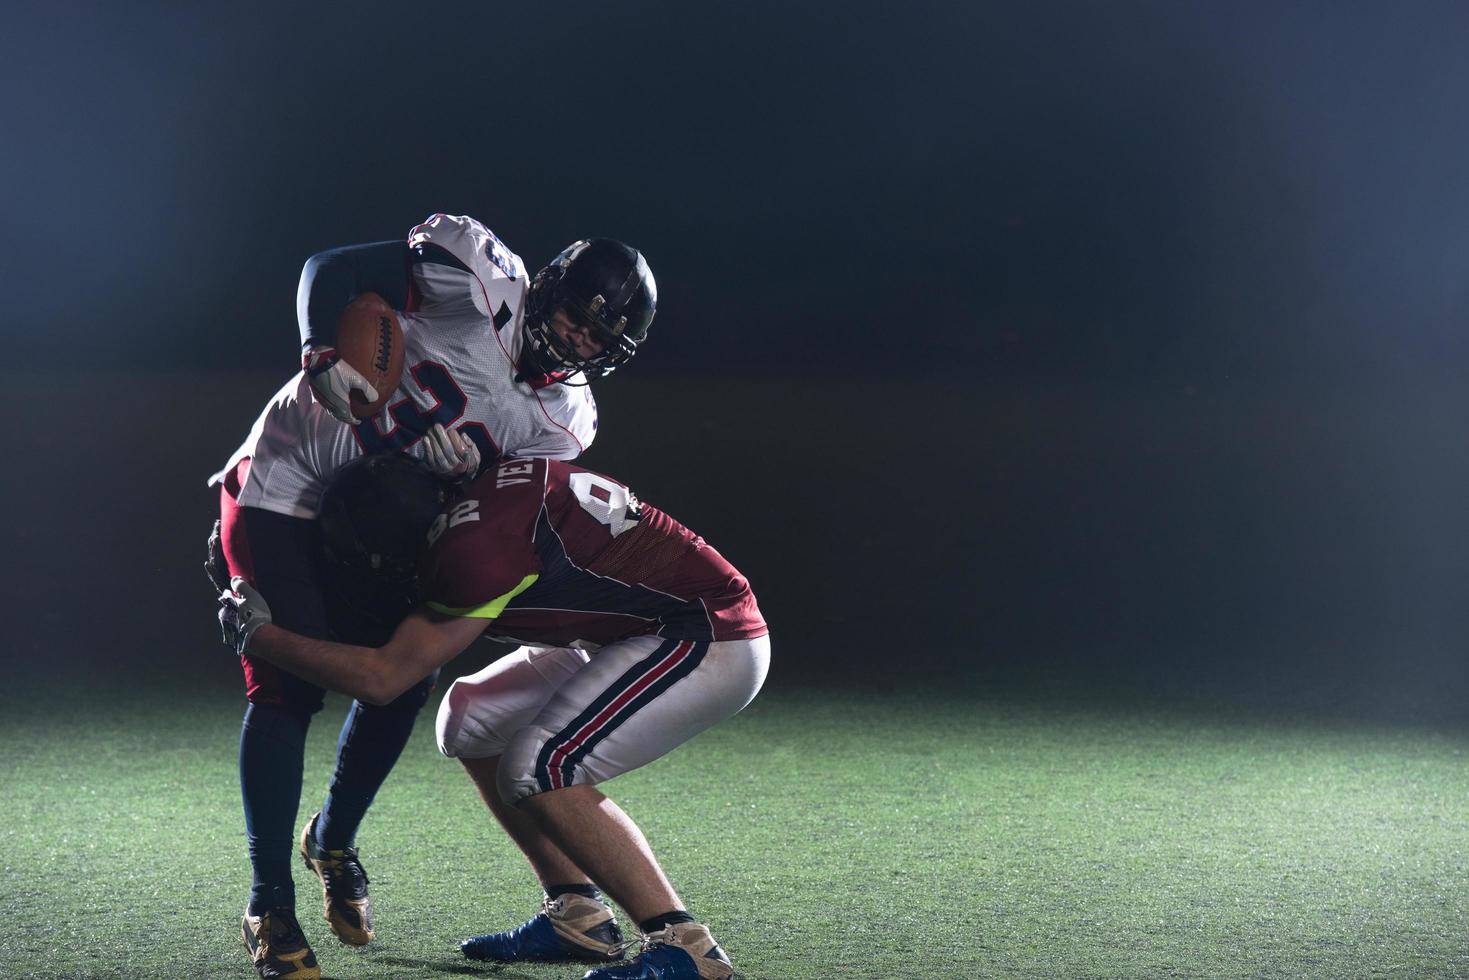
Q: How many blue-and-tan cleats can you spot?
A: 2